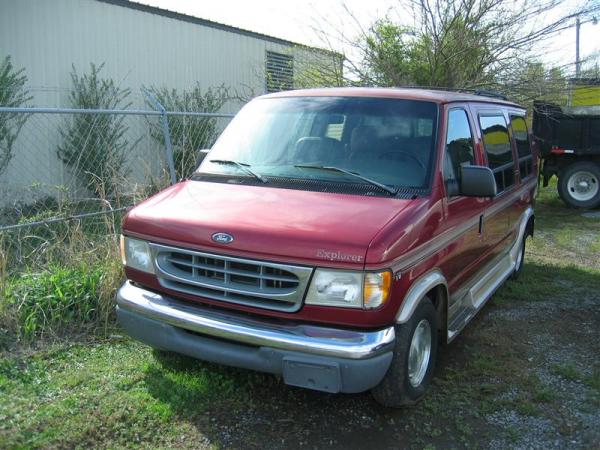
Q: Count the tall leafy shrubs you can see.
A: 3